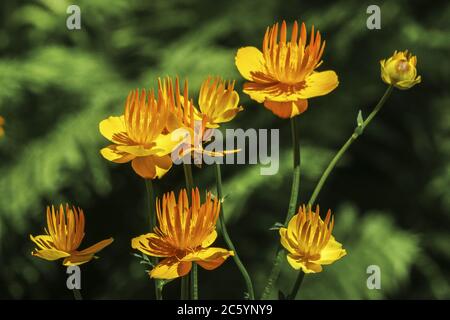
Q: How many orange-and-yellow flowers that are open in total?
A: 7